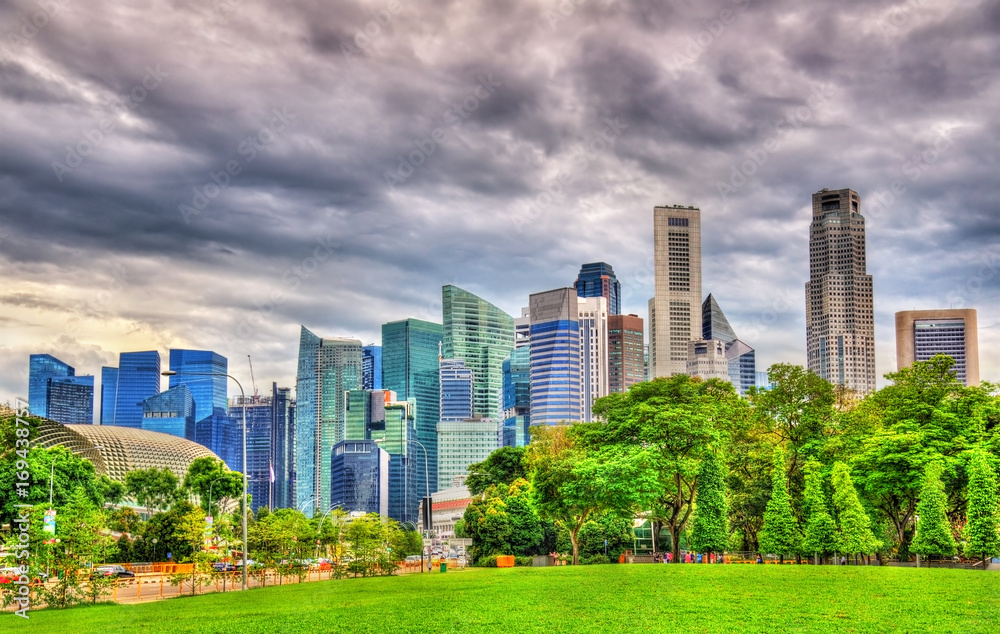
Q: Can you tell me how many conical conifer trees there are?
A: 6